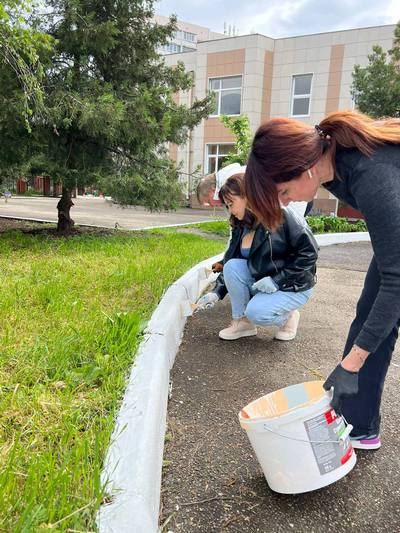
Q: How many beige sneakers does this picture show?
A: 2